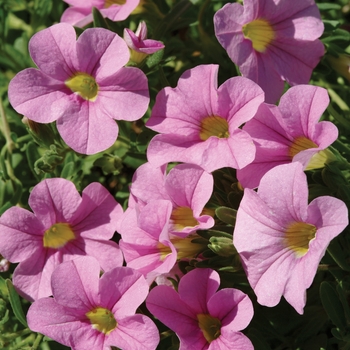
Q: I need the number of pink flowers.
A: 11